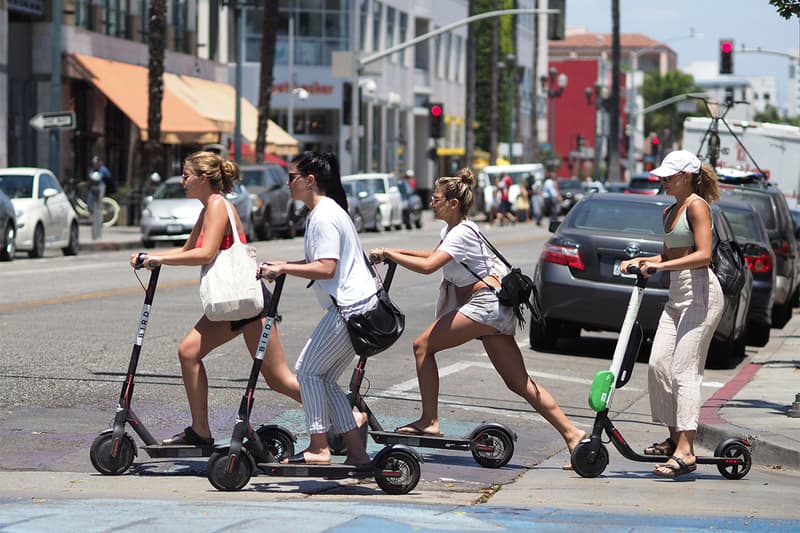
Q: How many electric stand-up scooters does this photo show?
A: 4